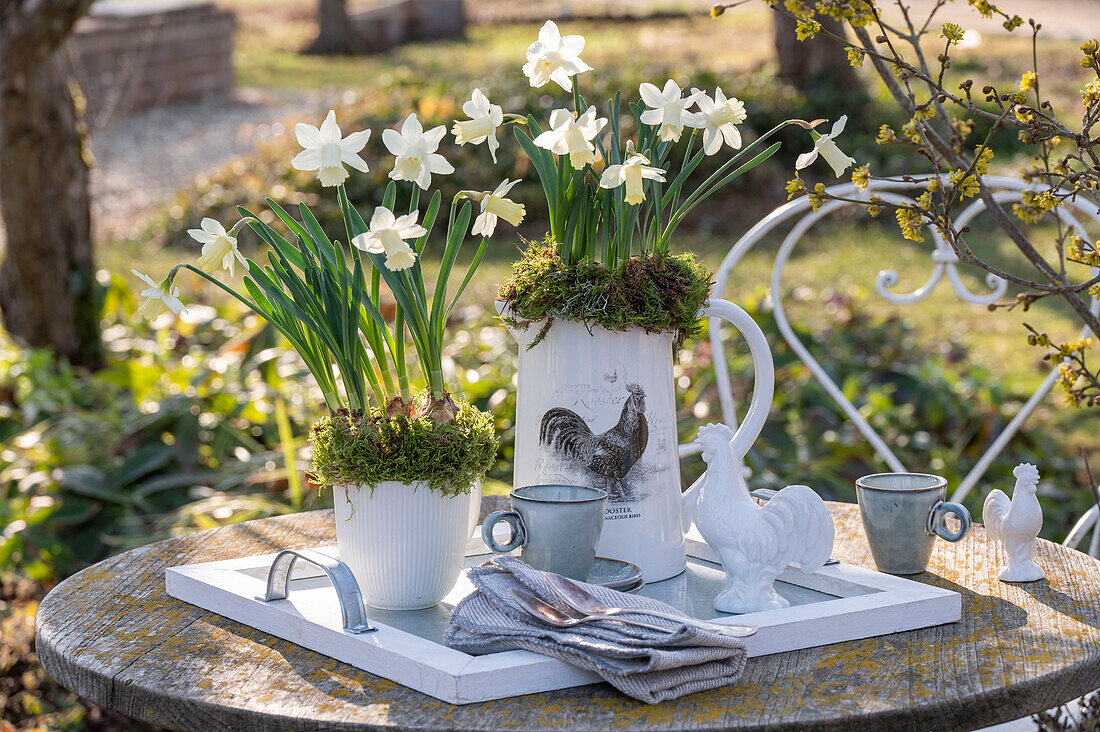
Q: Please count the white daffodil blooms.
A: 13